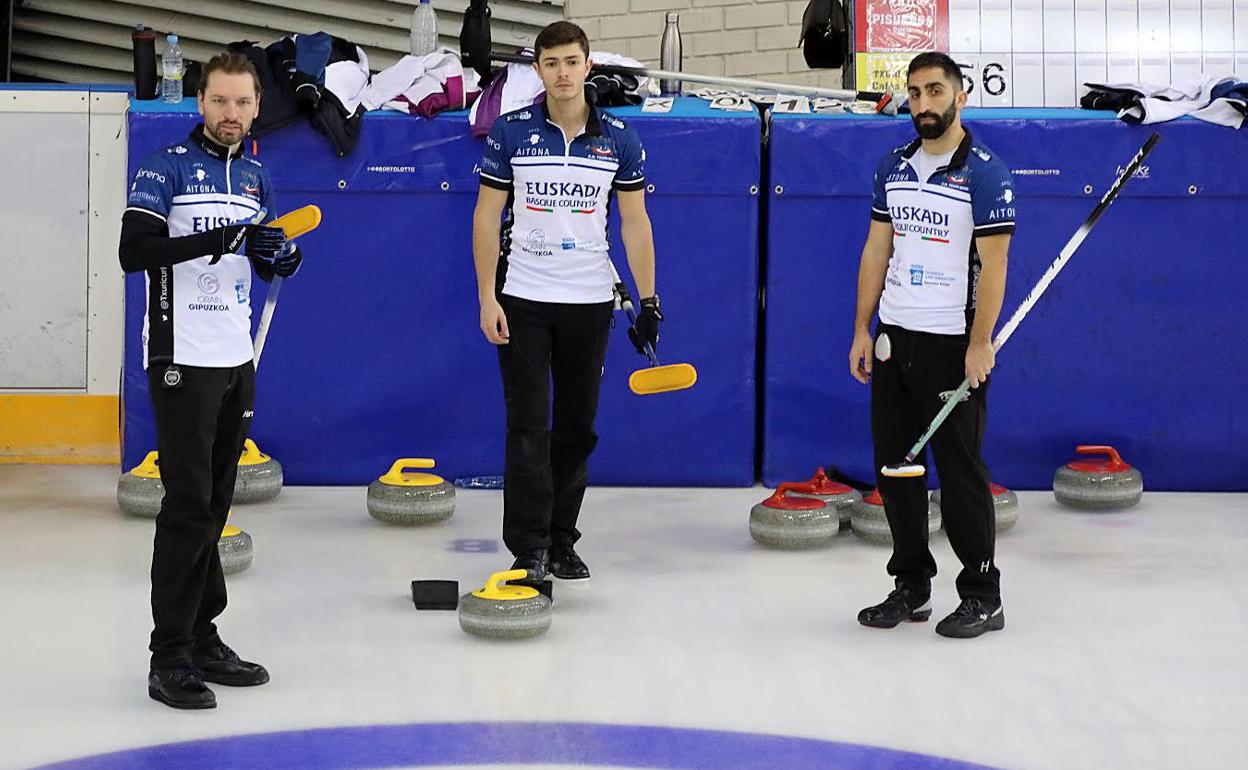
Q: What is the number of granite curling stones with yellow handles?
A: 5